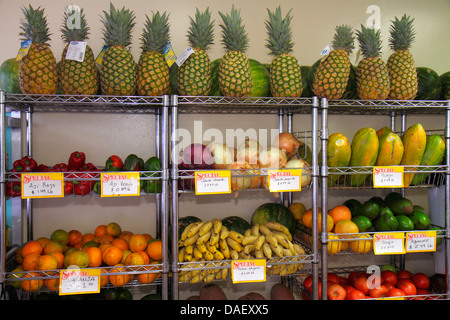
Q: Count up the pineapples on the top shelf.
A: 10